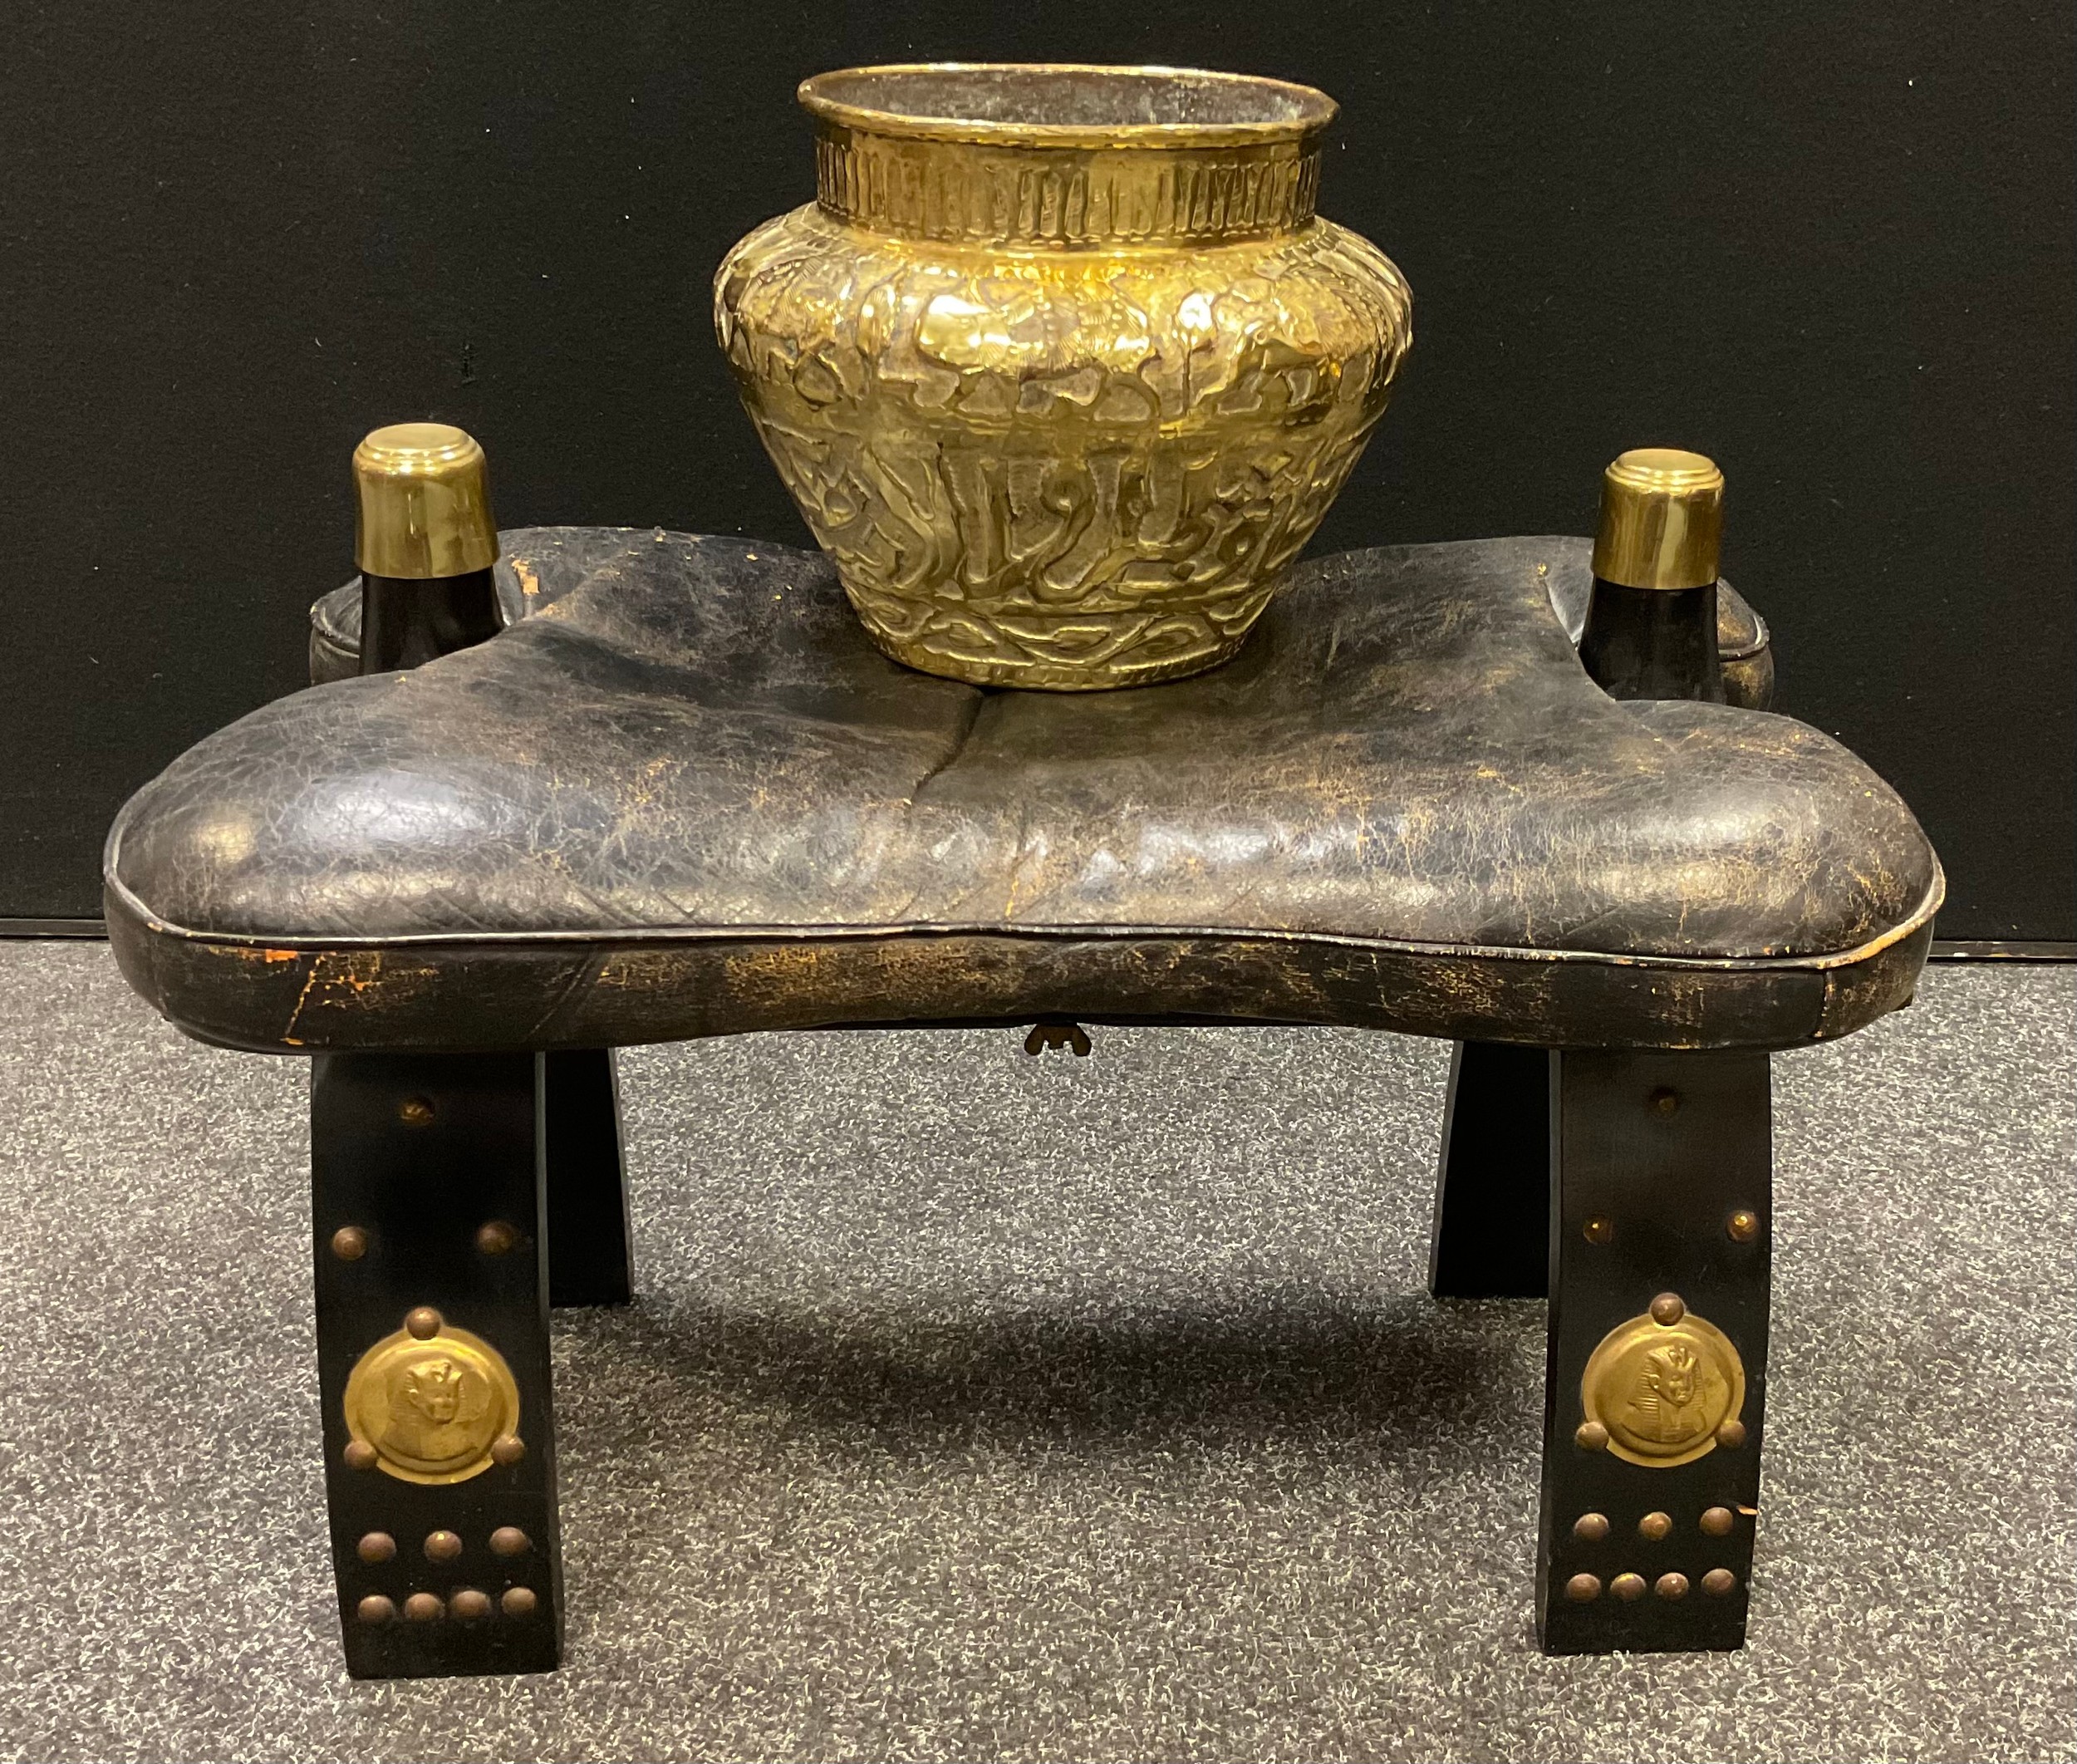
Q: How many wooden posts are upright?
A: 2